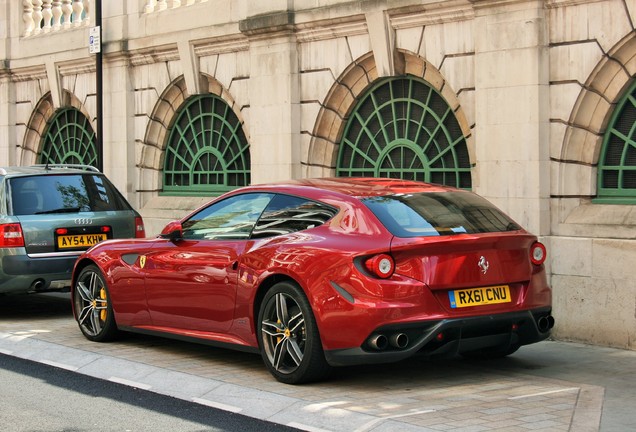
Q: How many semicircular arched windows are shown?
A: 4